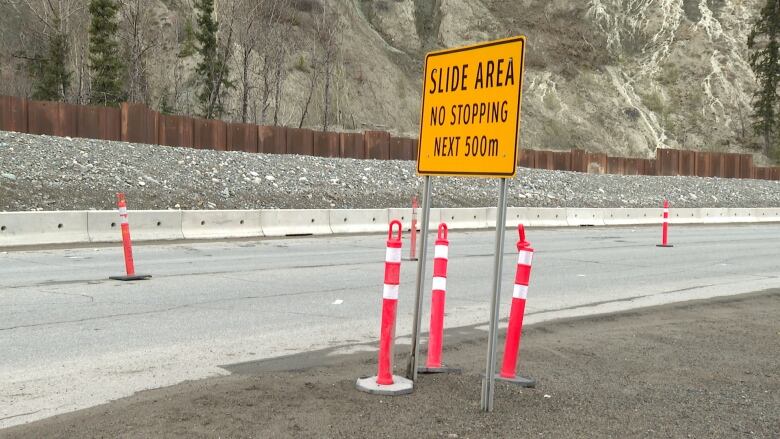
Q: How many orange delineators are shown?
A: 6